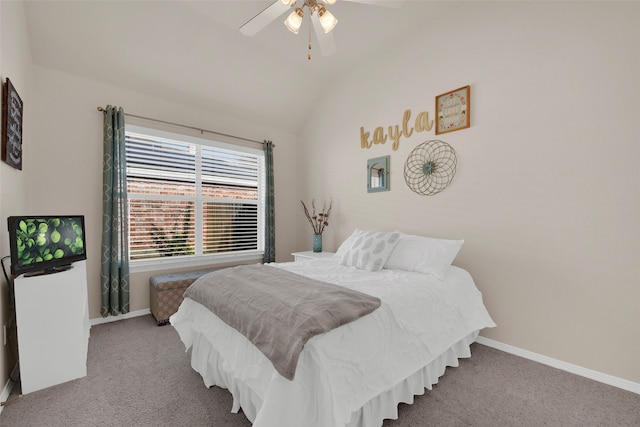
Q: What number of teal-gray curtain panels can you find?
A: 2